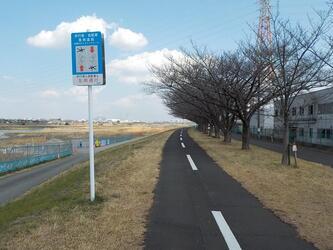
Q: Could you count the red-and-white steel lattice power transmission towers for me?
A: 1